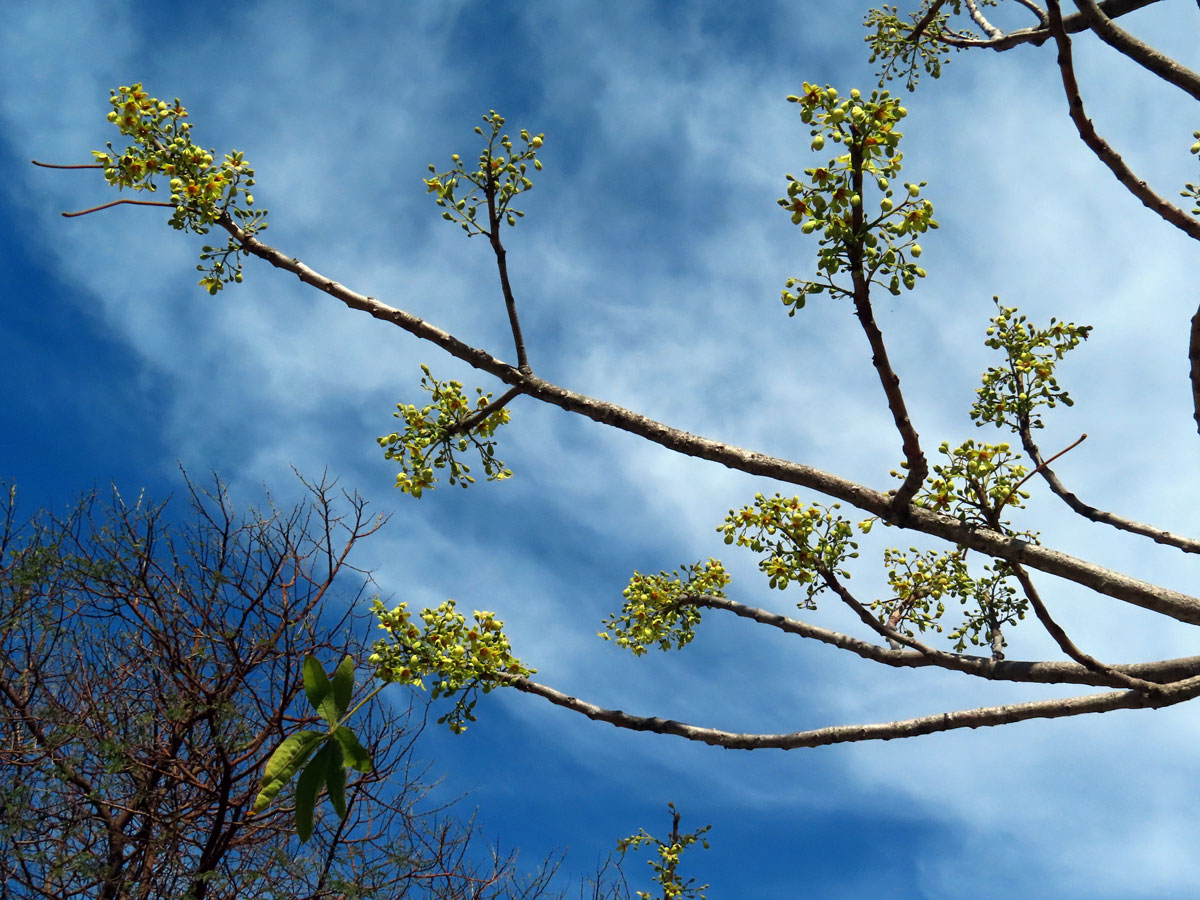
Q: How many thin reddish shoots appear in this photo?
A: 3